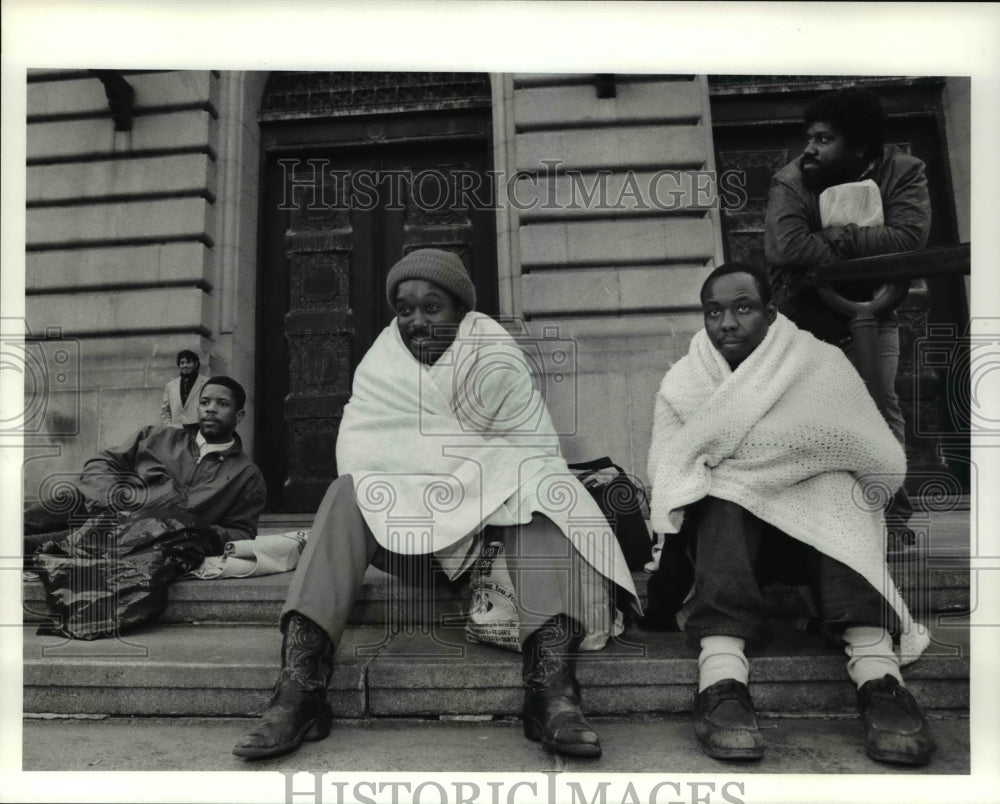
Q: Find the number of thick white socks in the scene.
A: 2